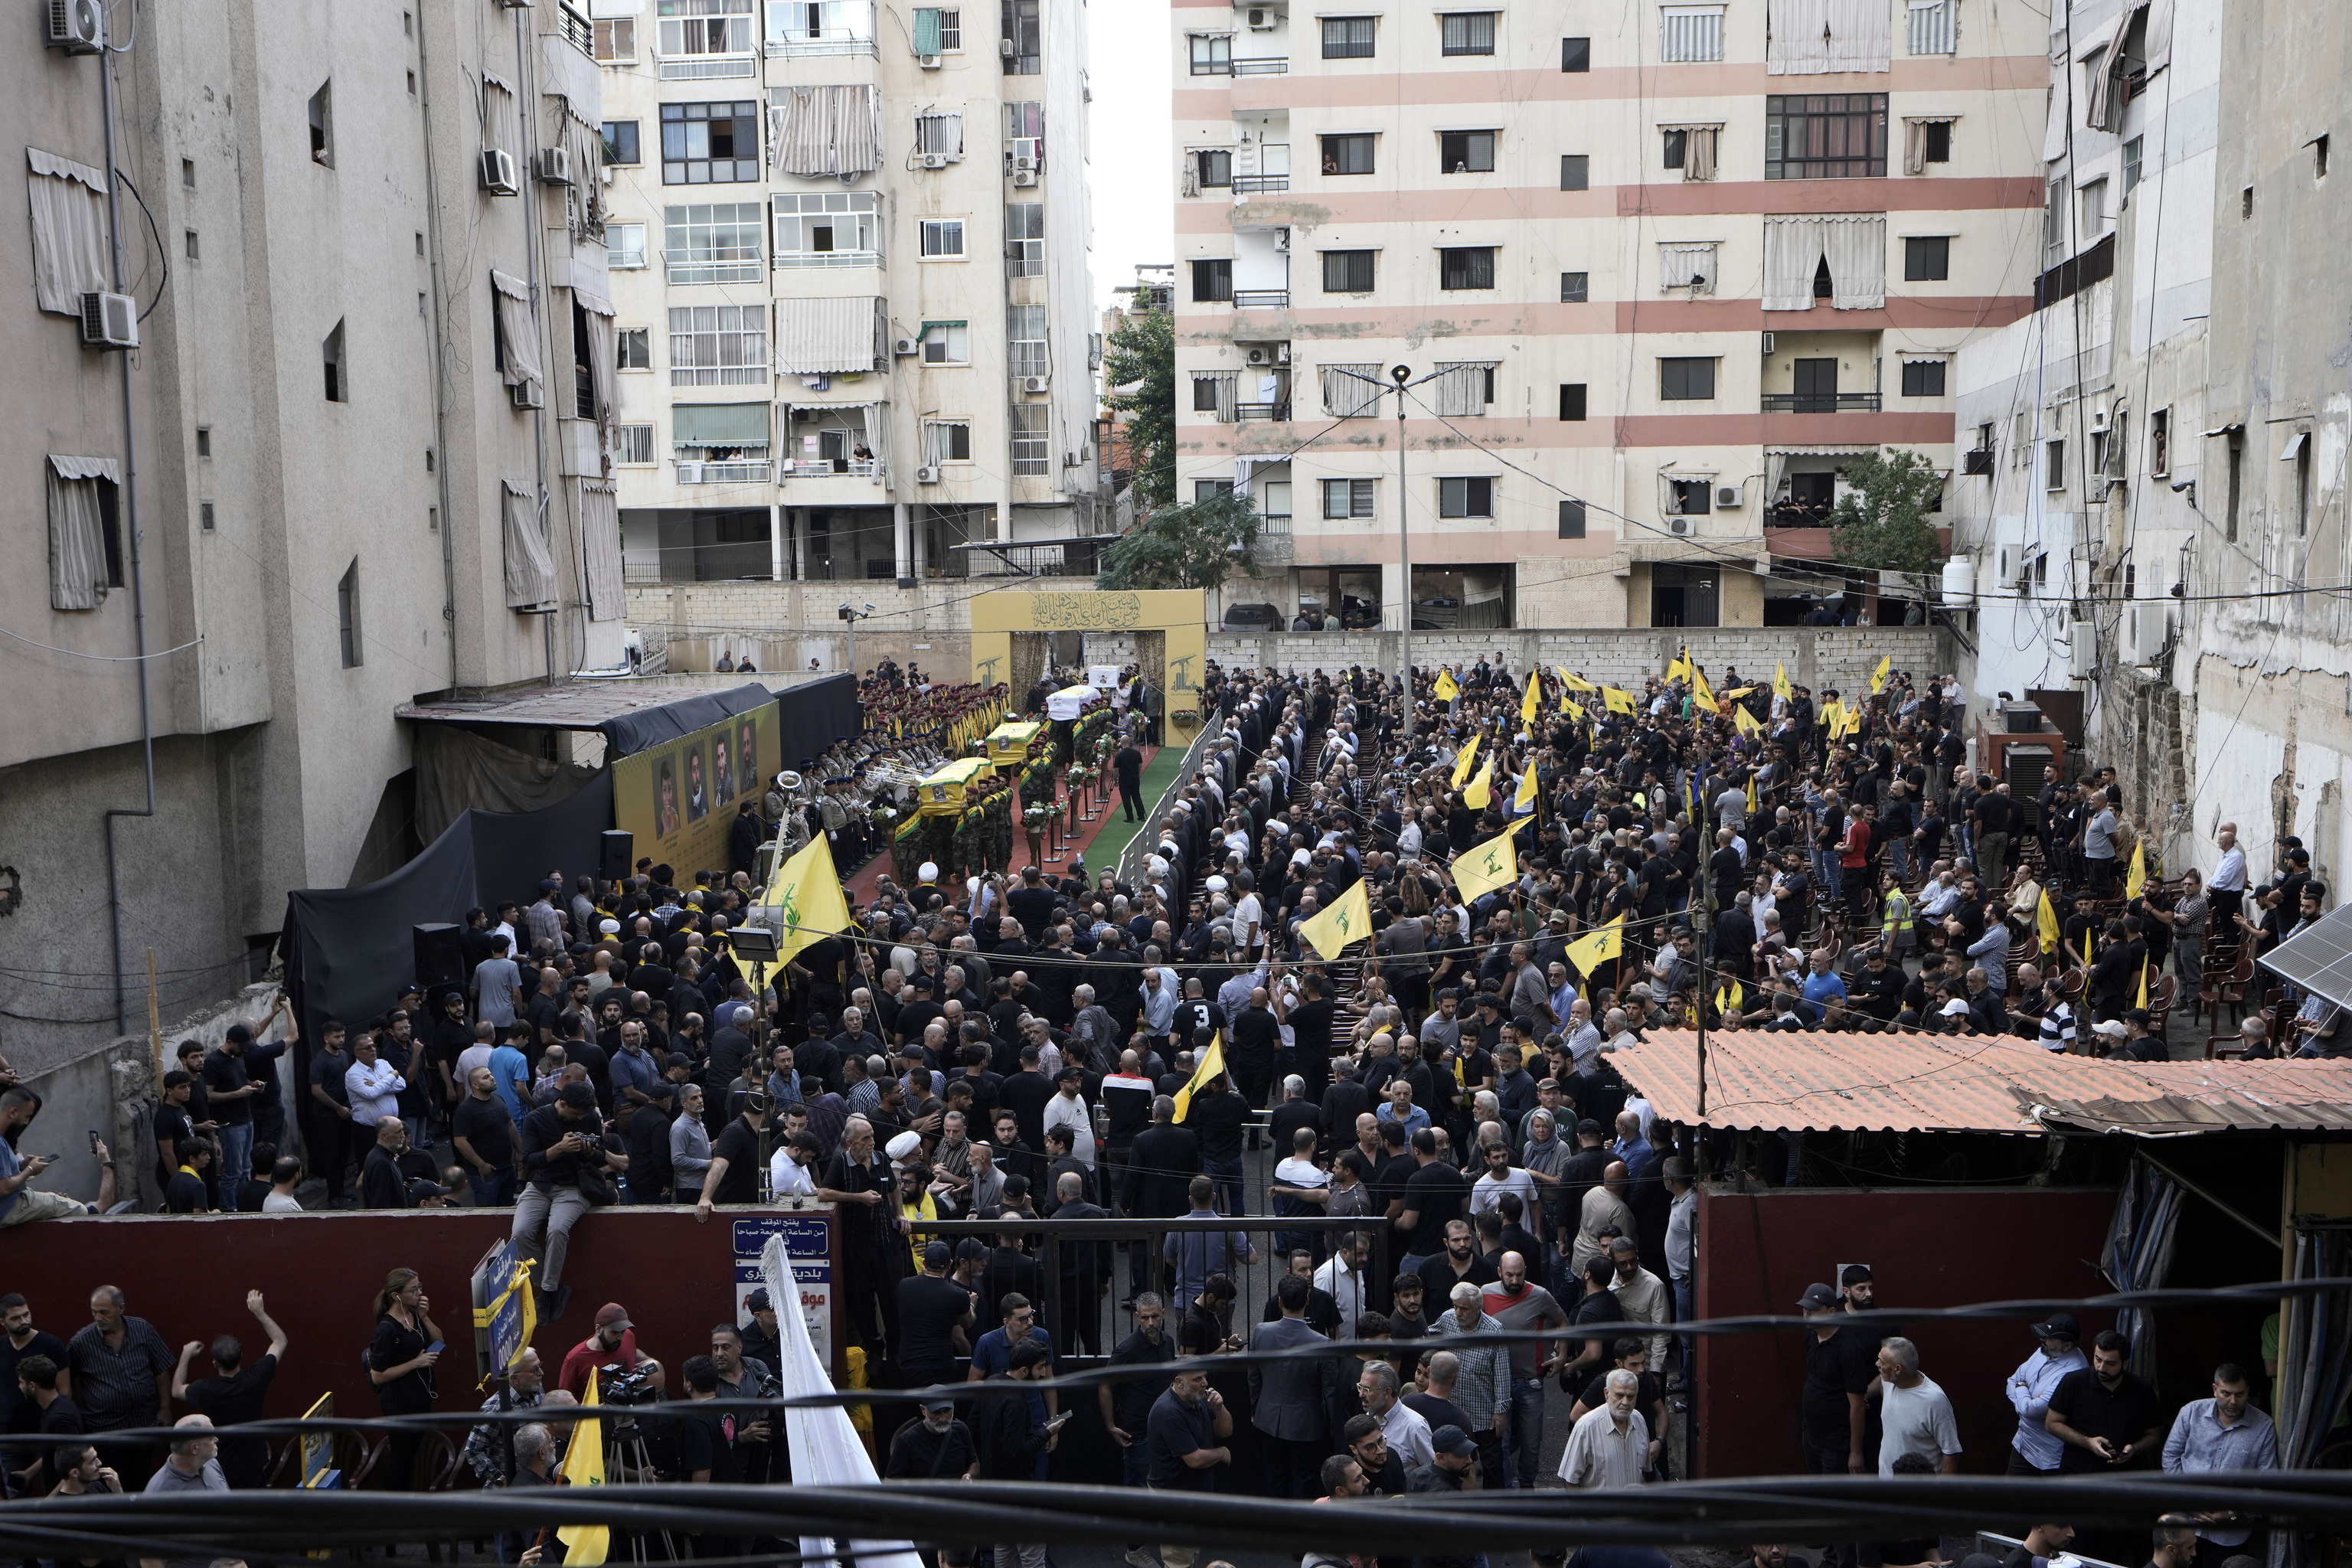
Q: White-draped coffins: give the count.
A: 2